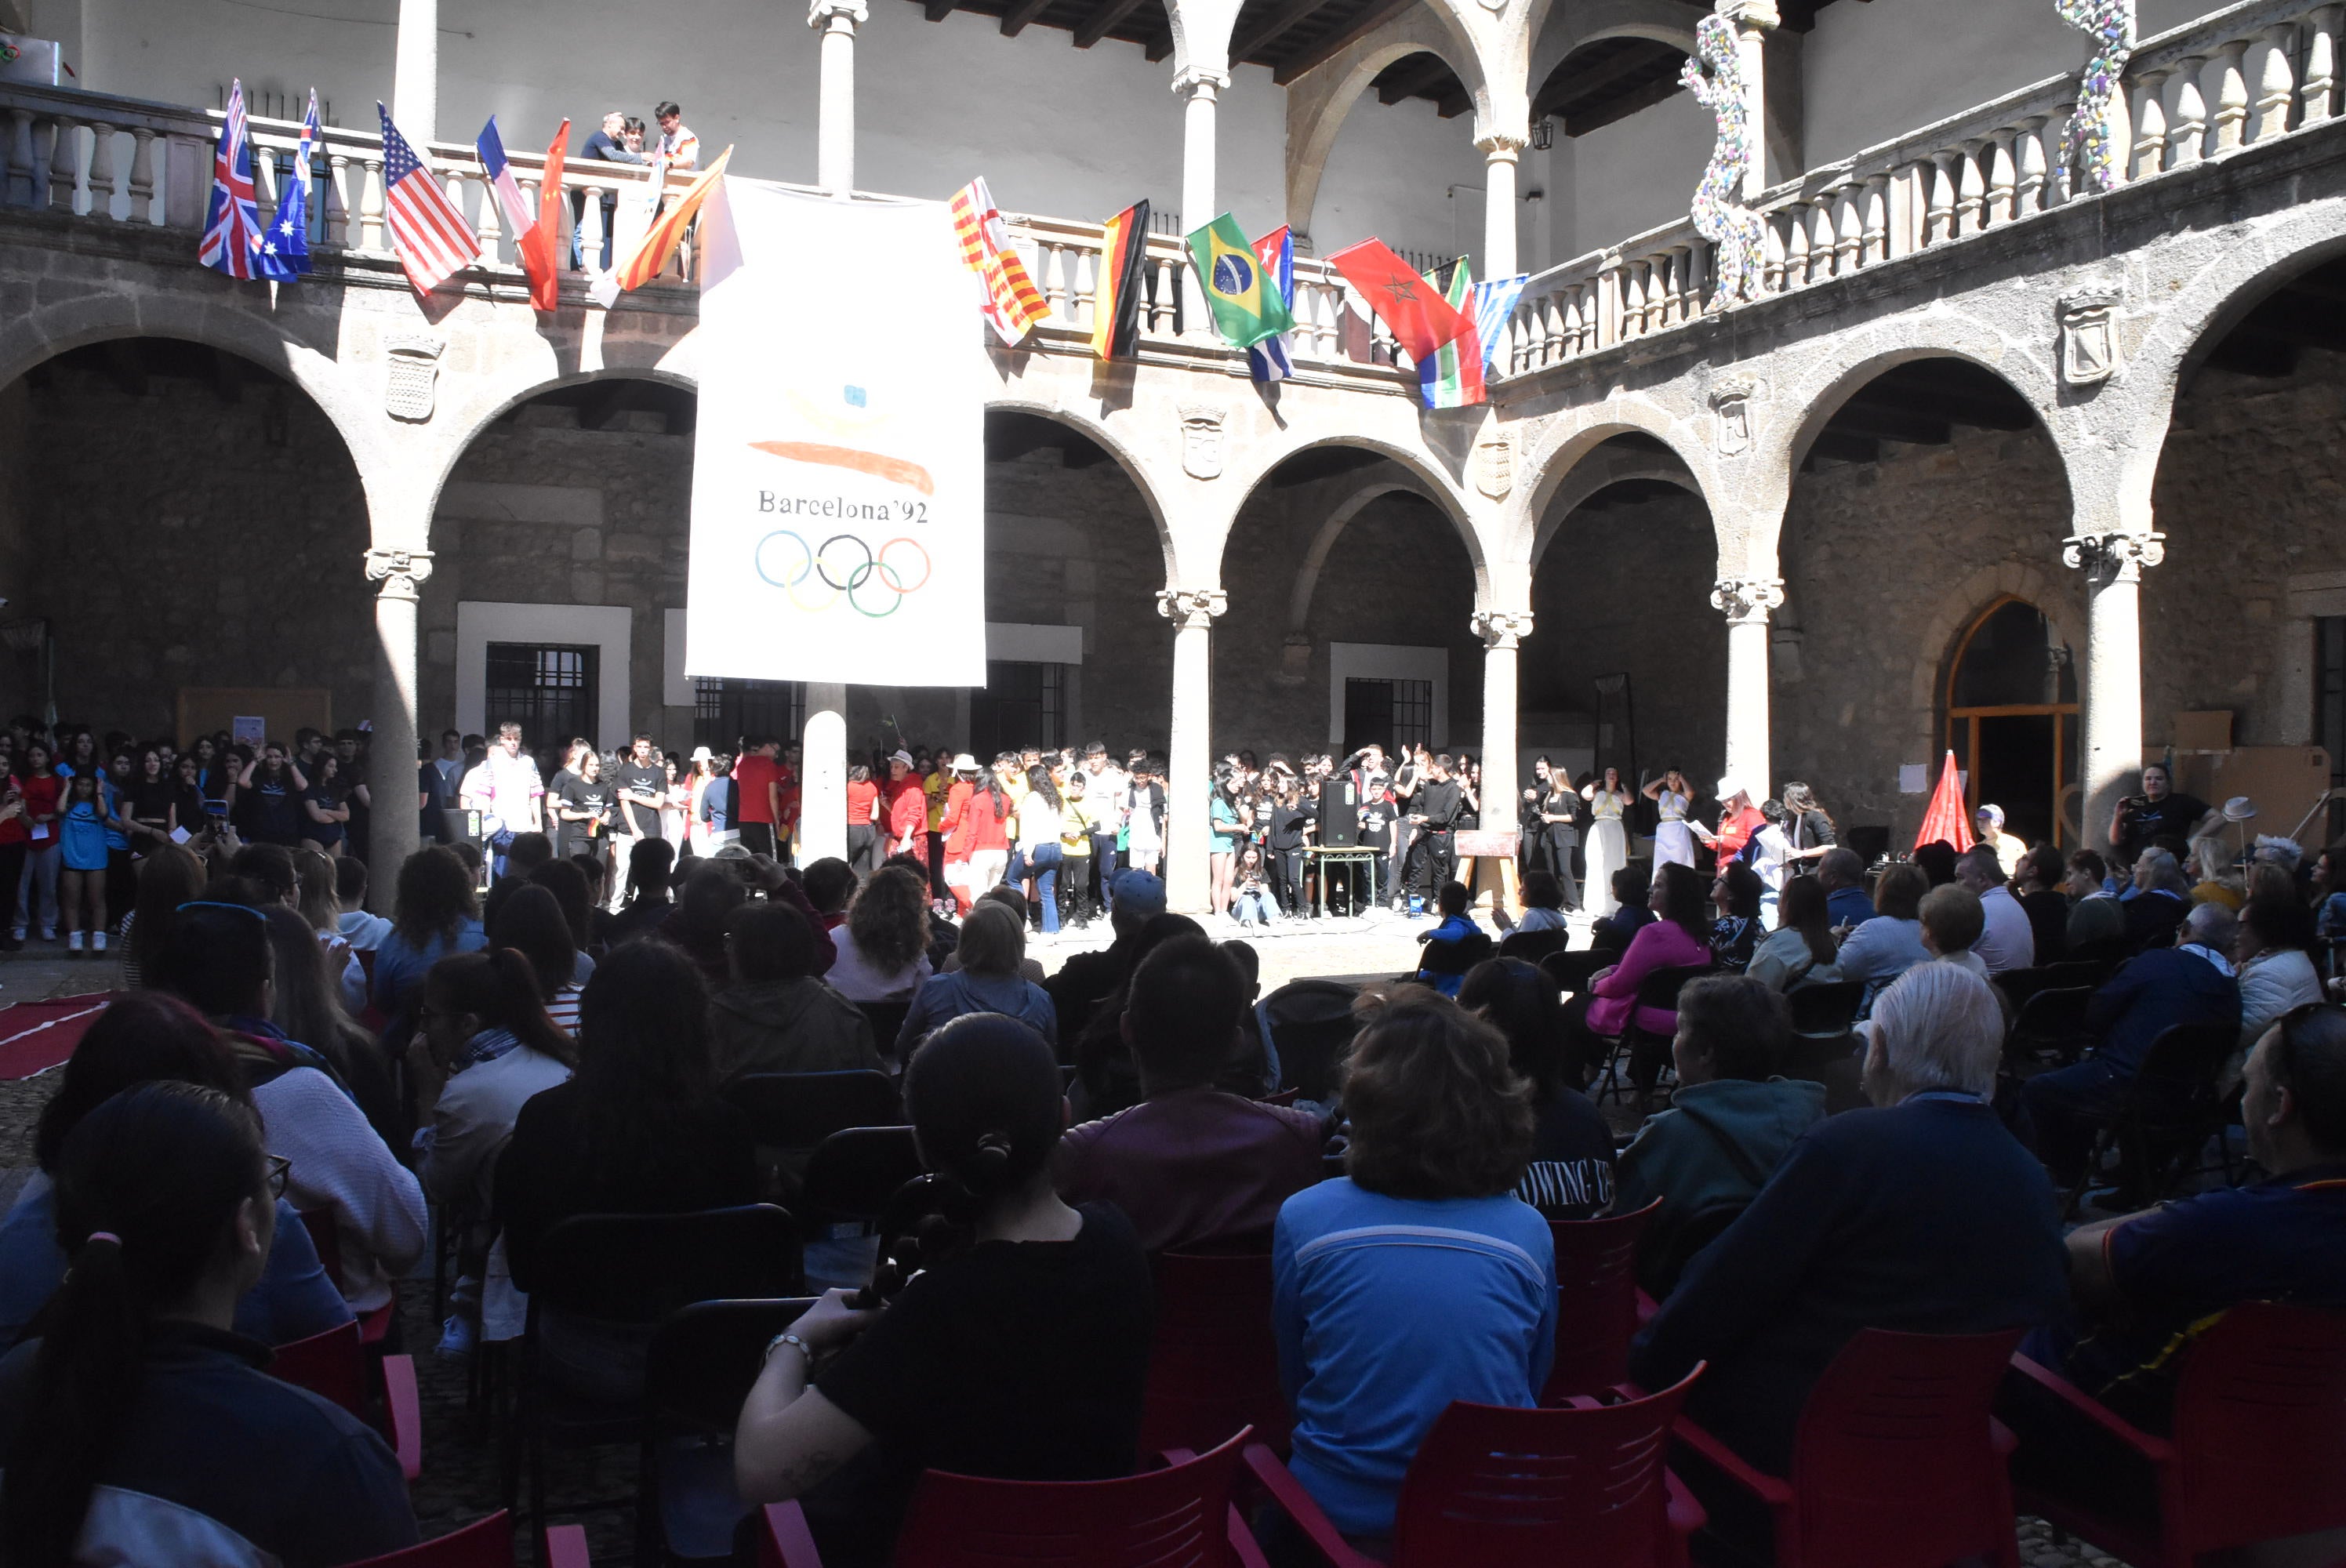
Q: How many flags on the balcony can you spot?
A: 14